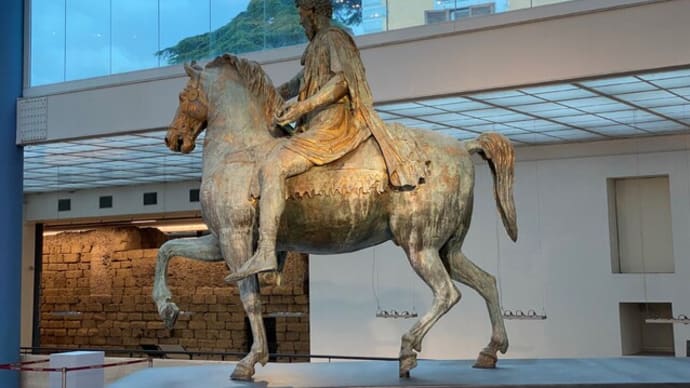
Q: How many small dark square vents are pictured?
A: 4